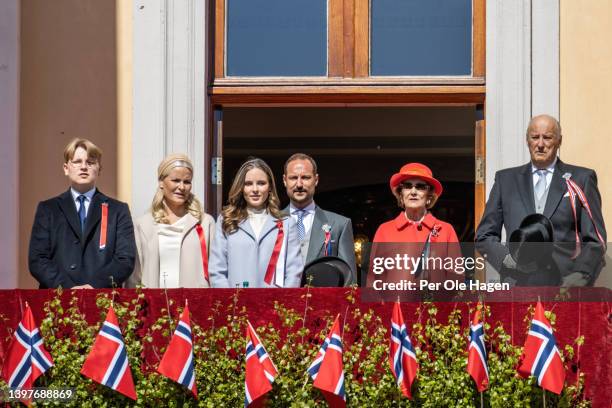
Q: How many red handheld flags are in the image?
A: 8